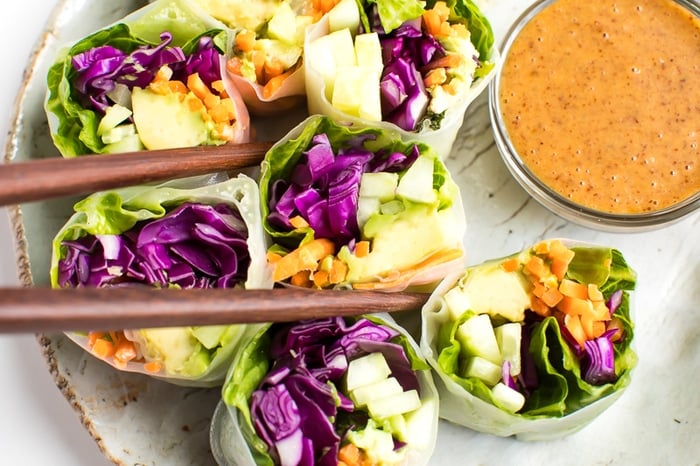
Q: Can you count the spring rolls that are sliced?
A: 7